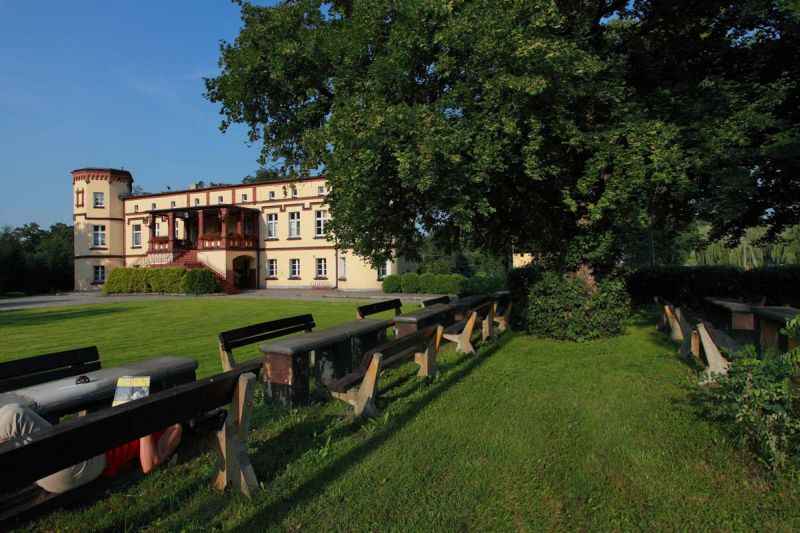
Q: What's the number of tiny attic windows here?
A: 9